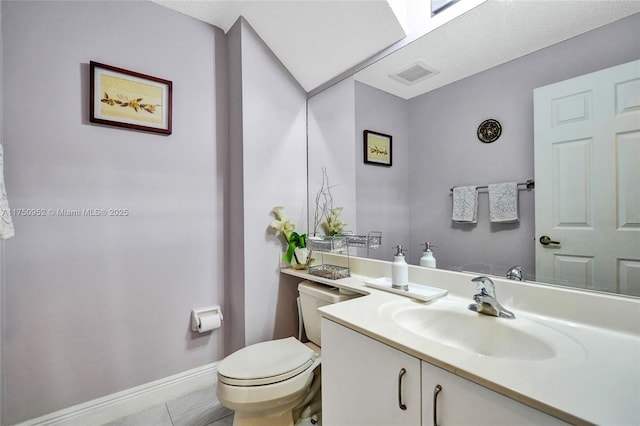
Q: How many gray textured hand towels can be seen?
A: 2